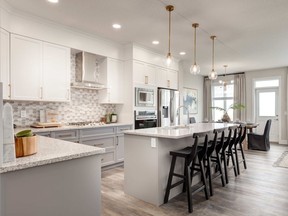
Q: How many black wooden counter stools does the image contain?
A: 4